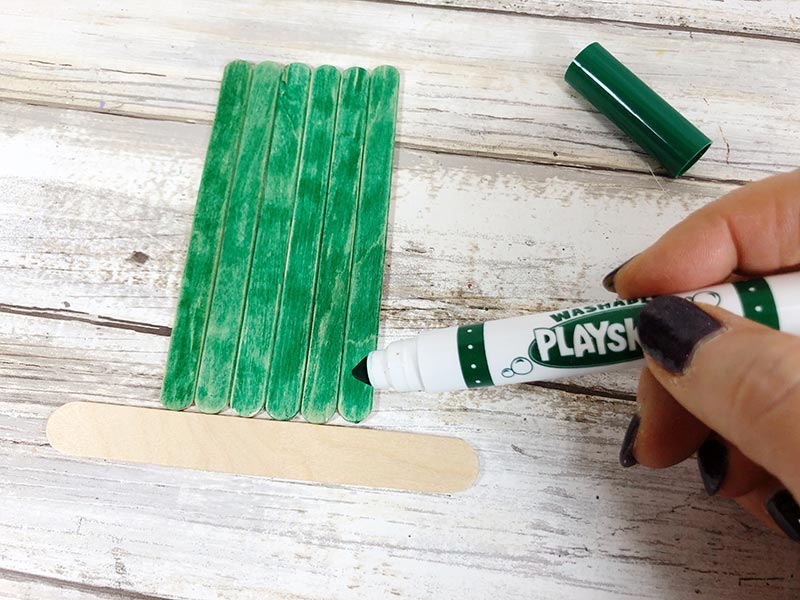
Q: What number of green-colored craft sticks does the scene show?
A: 6